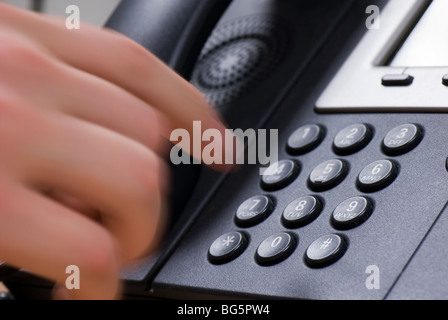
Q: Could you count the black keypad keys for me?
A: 12